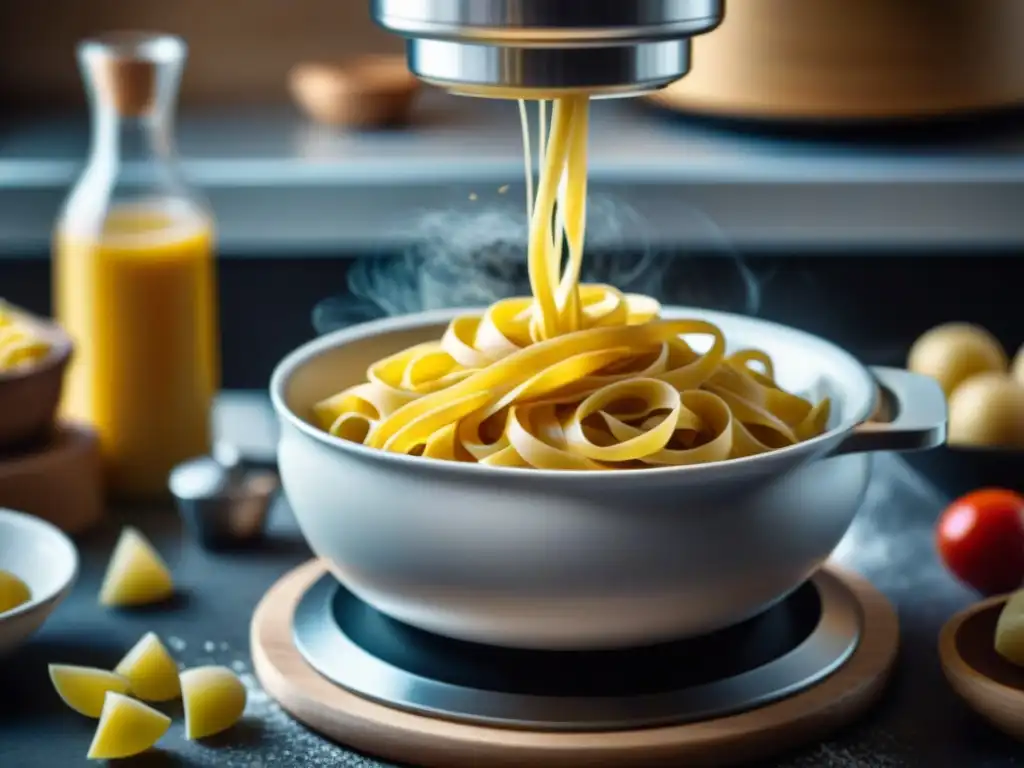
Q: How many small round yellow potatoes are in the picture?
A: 3